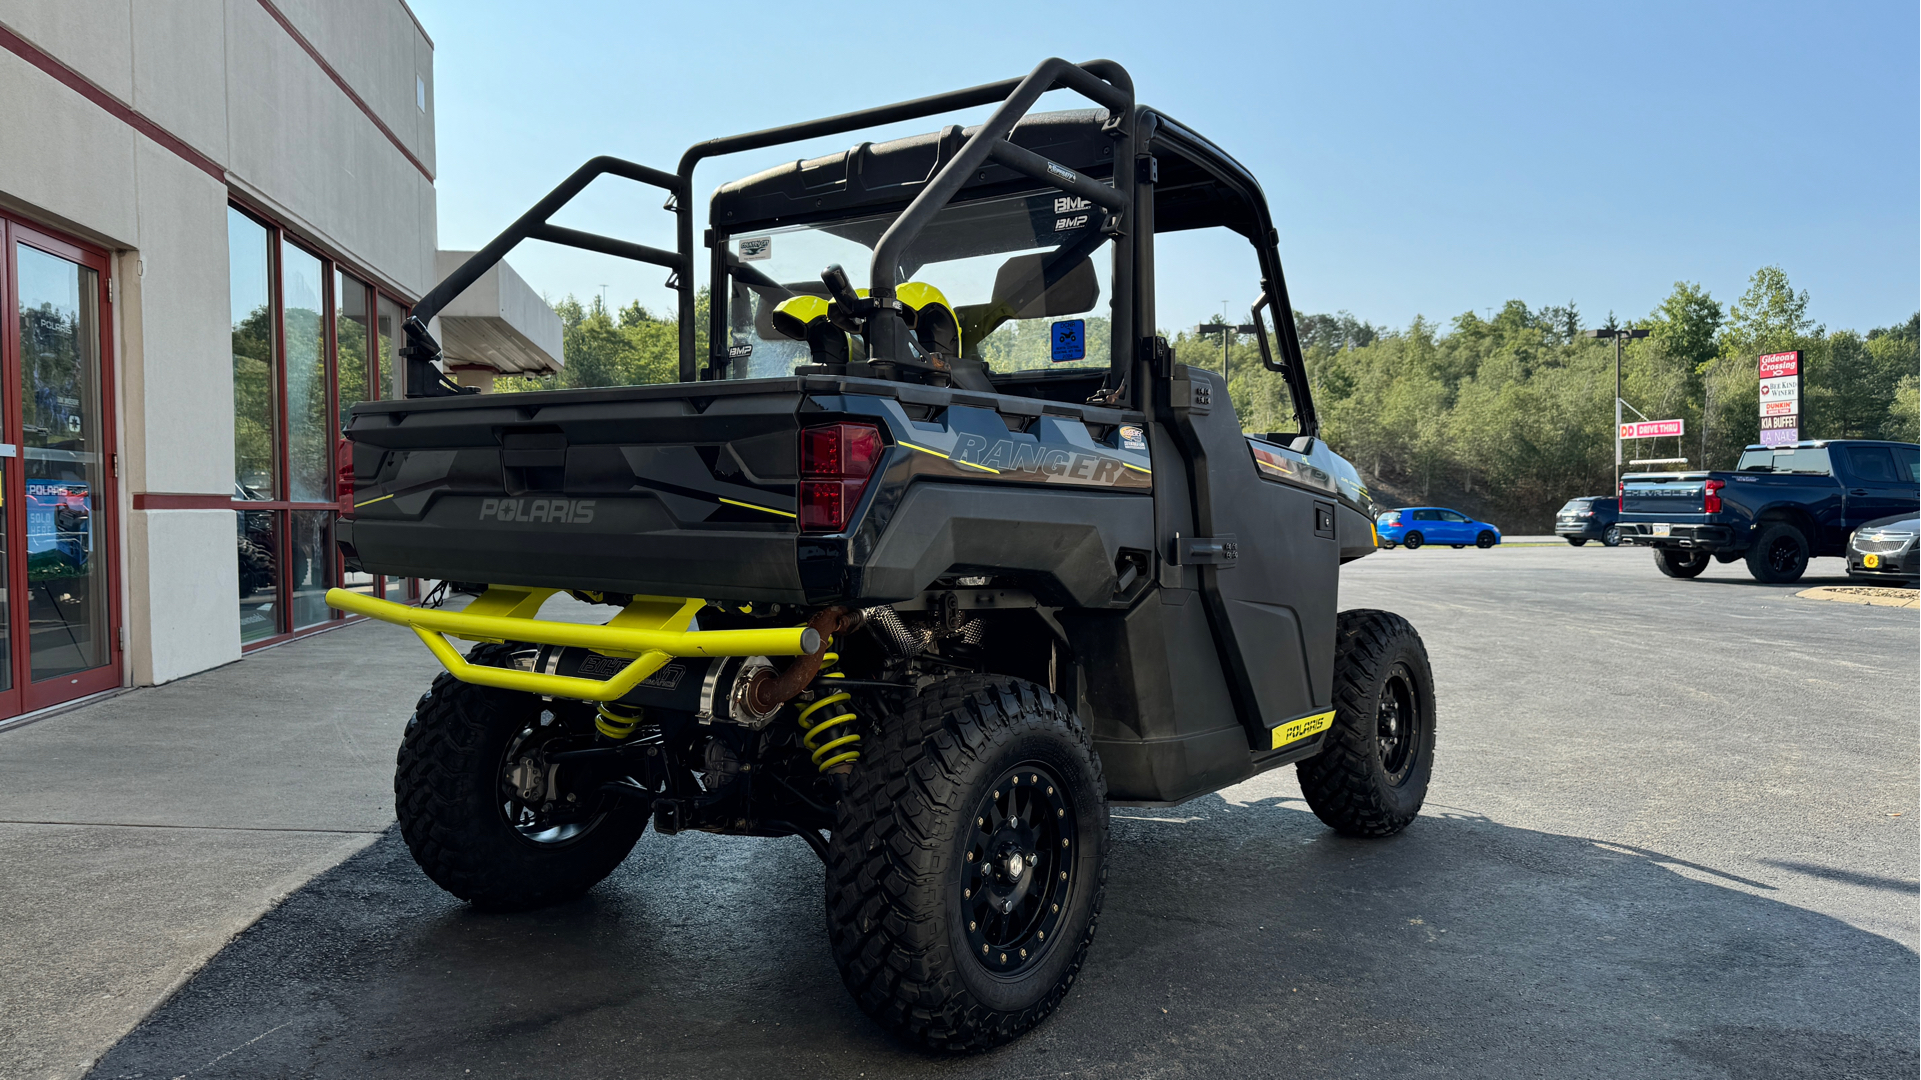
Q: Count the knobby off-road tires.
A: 3